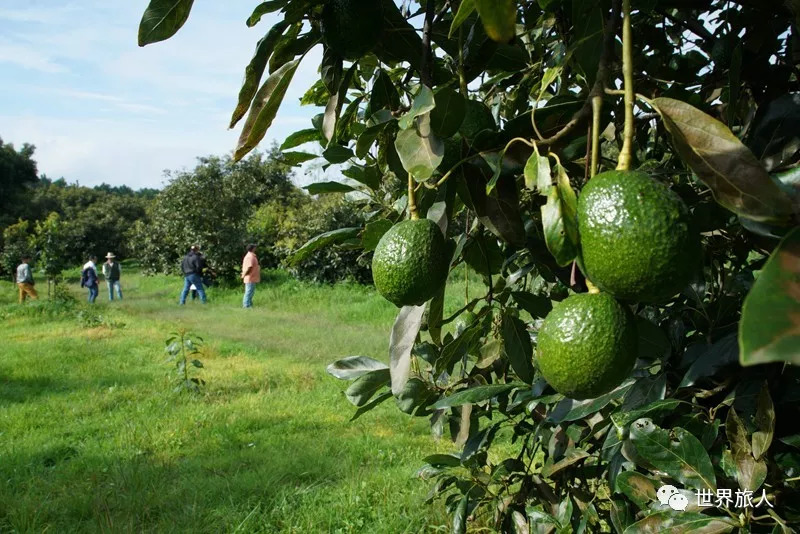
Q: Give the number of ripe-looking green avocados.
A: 3